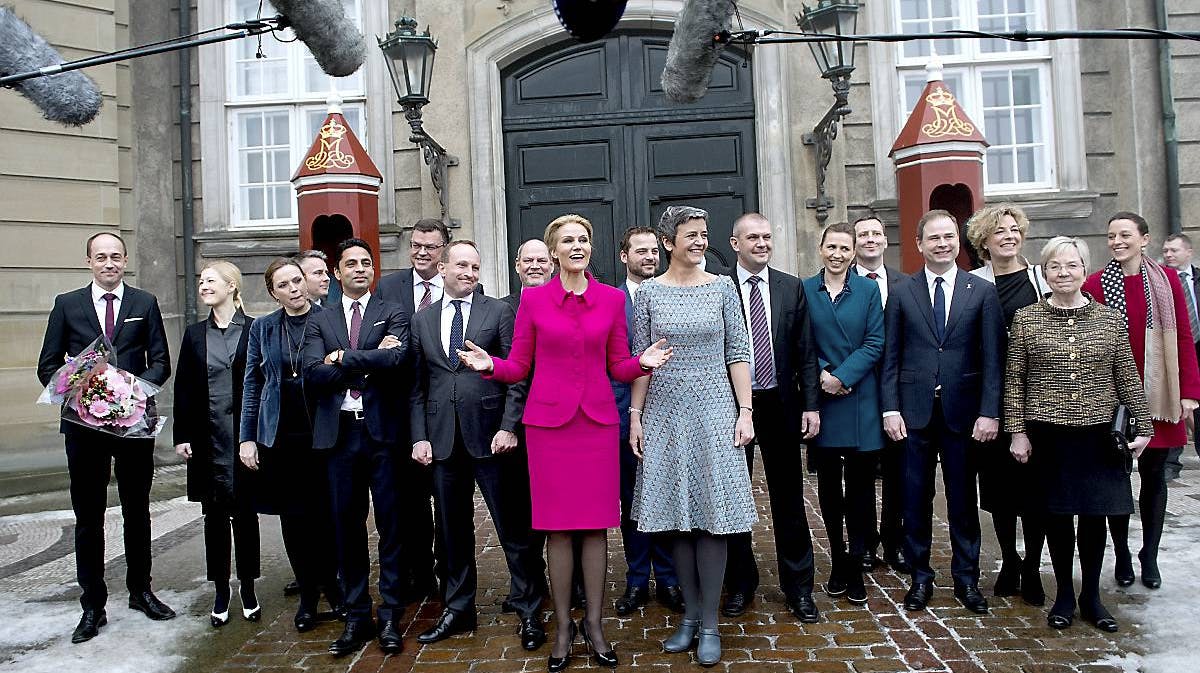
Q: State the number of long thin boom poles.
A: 2